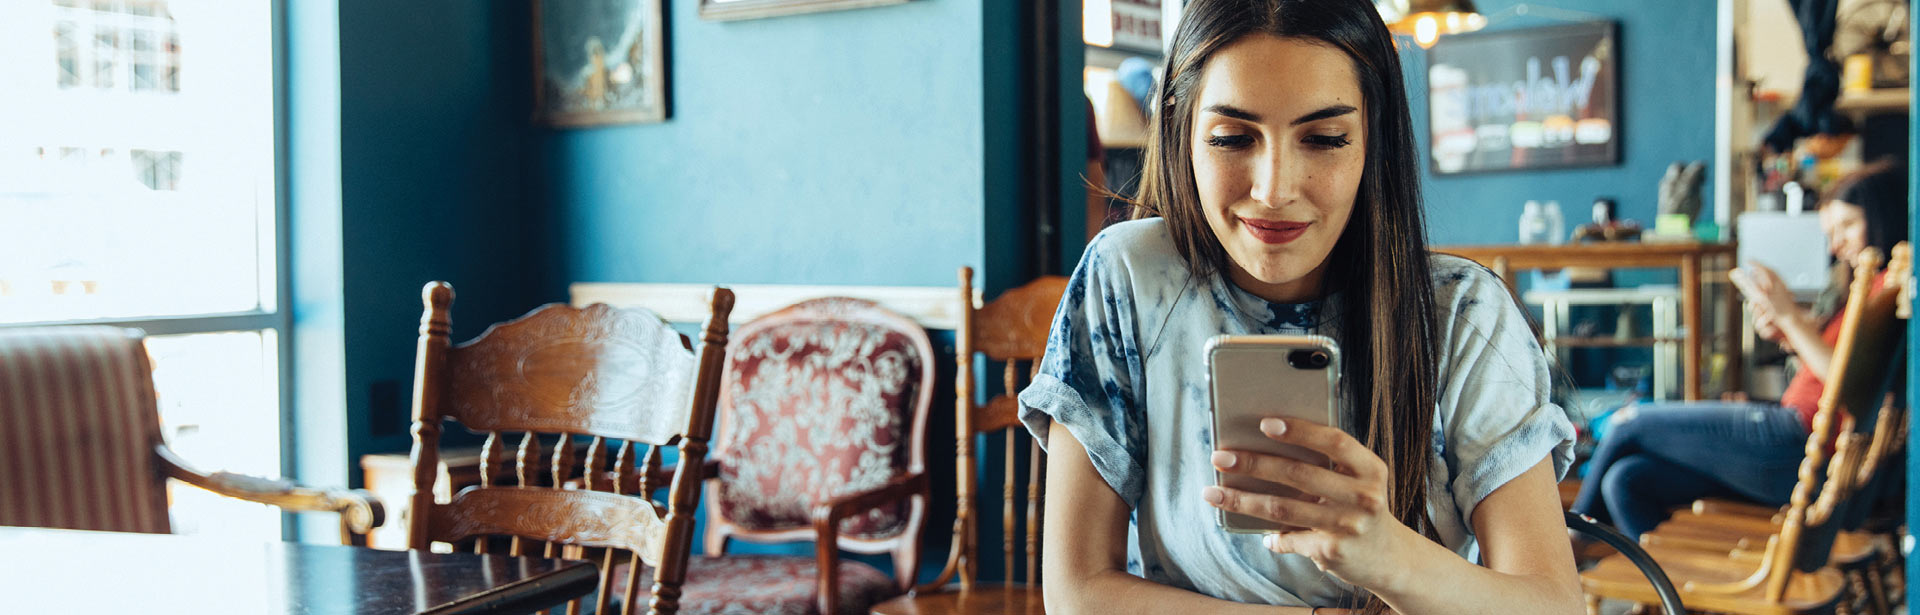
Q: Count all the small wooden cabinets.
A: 1